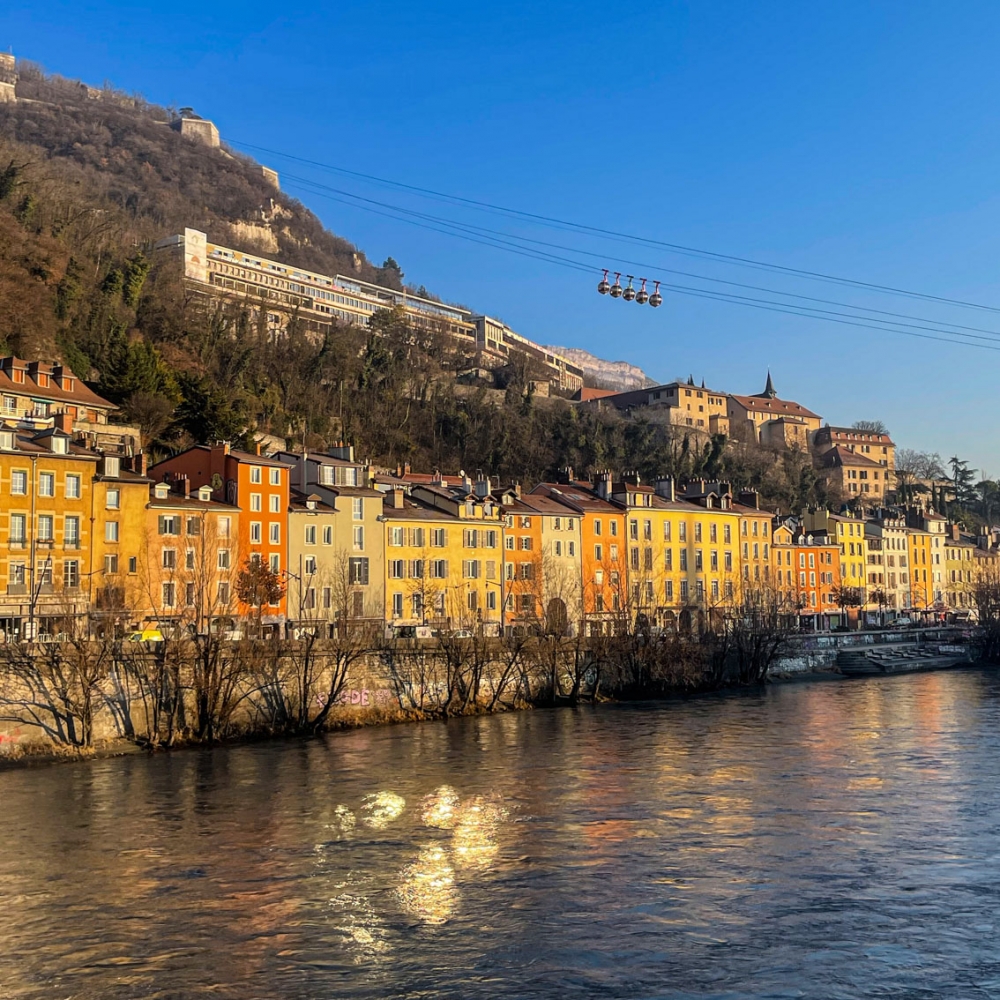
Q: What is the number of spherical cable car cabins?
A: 5